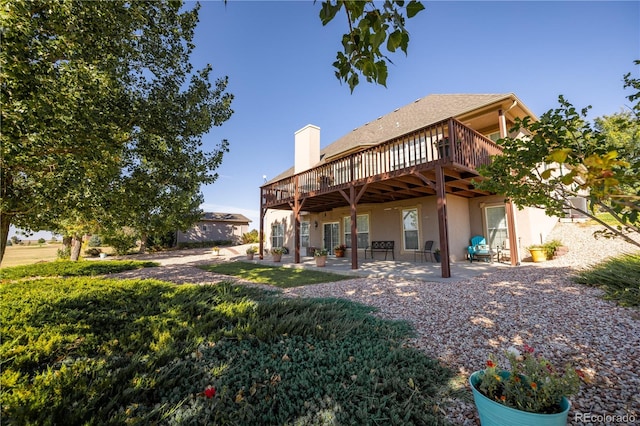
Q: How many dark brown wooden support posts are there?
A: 5